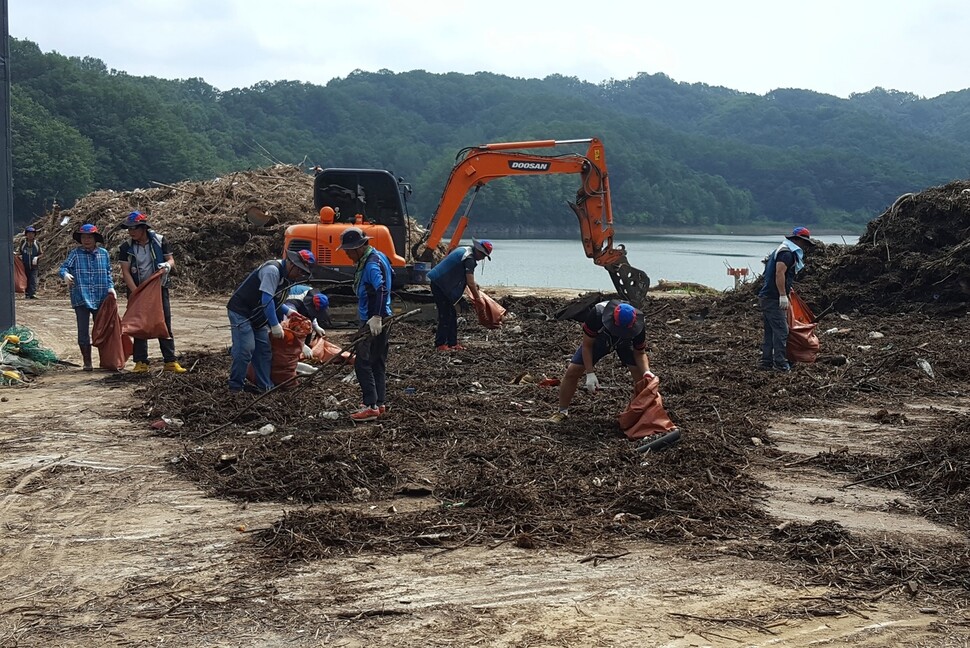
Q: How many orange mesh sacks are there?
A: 8